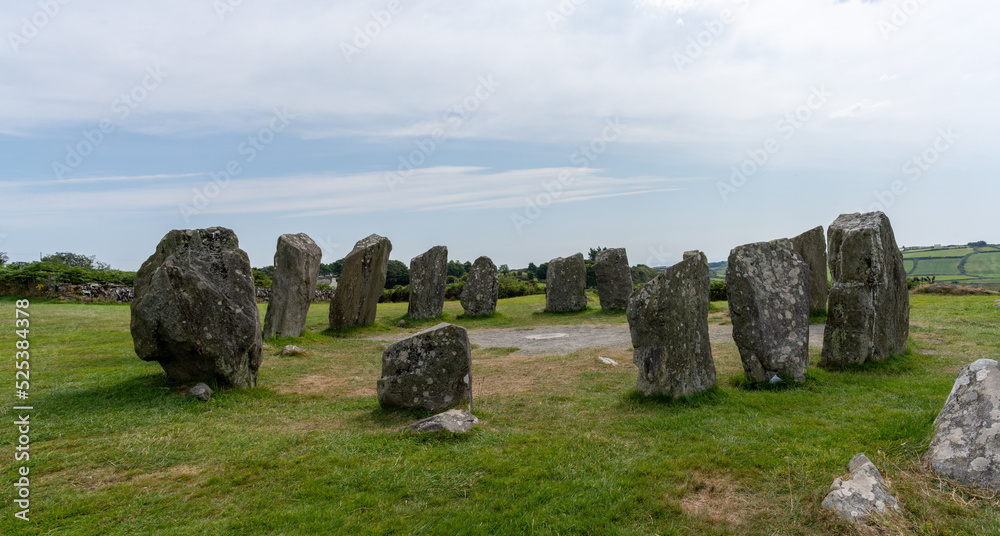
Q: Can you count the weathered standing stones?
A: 12